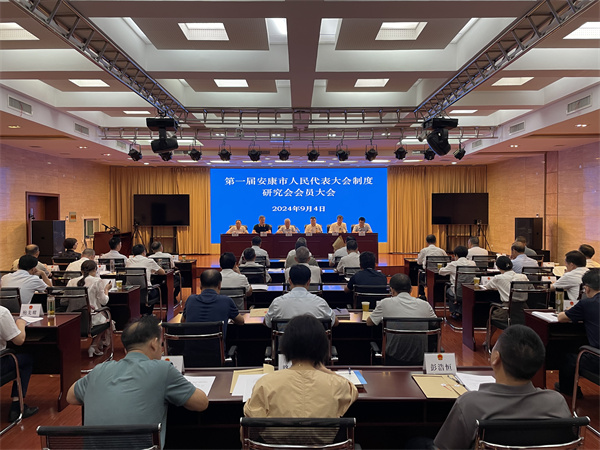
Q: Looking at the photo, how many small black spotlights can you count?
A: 12